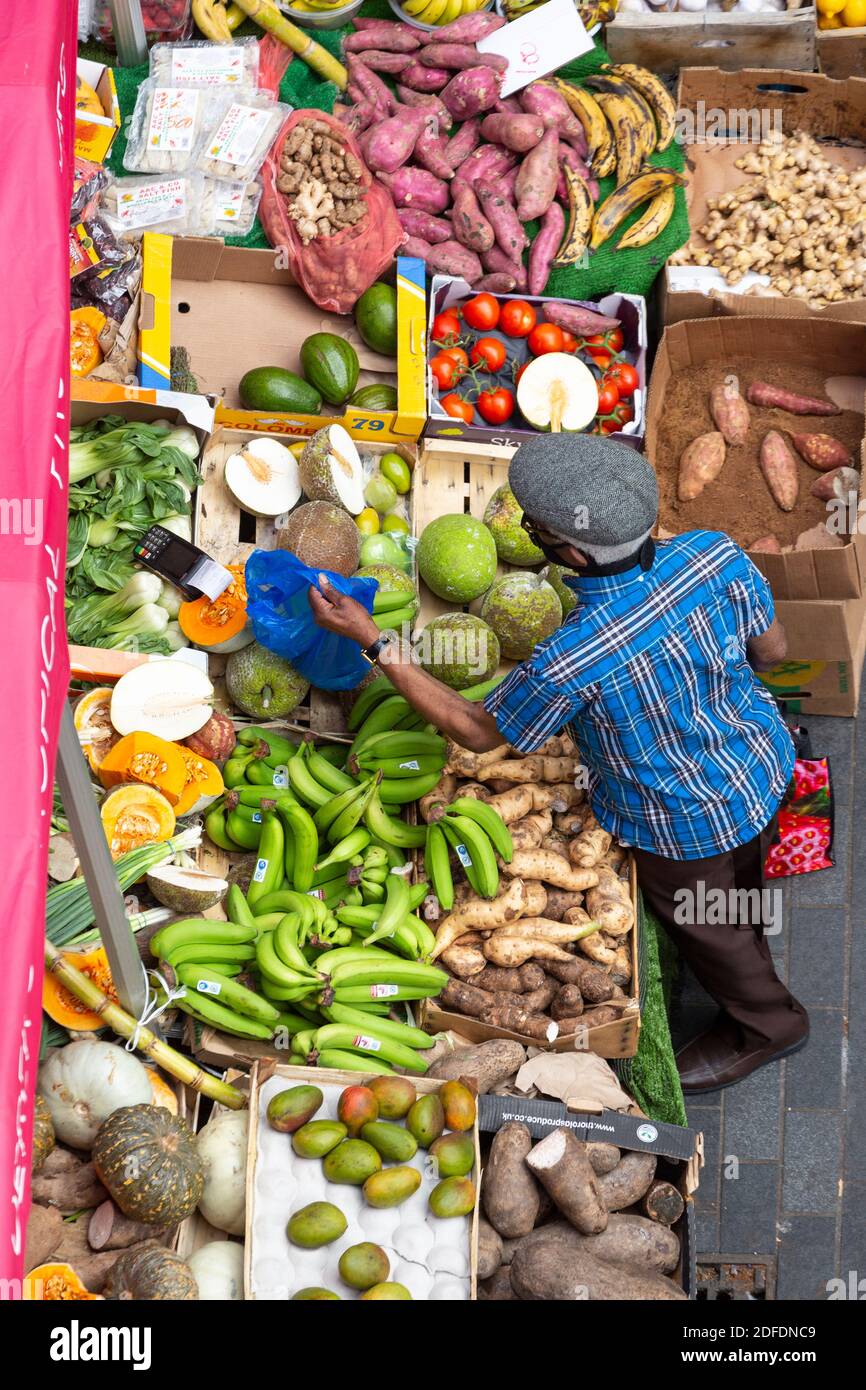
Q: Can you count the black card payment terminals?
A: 1